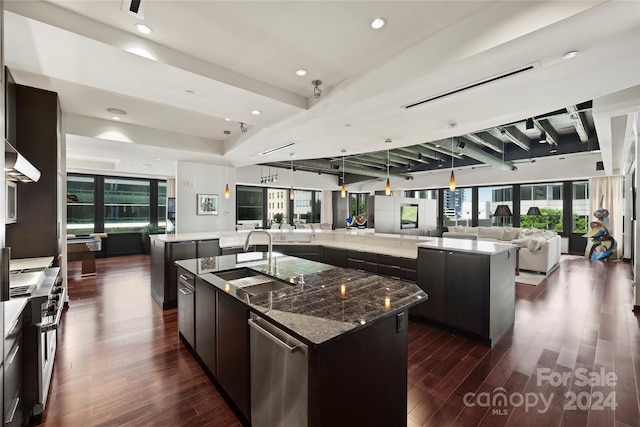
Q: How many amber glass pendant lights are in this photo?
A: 5